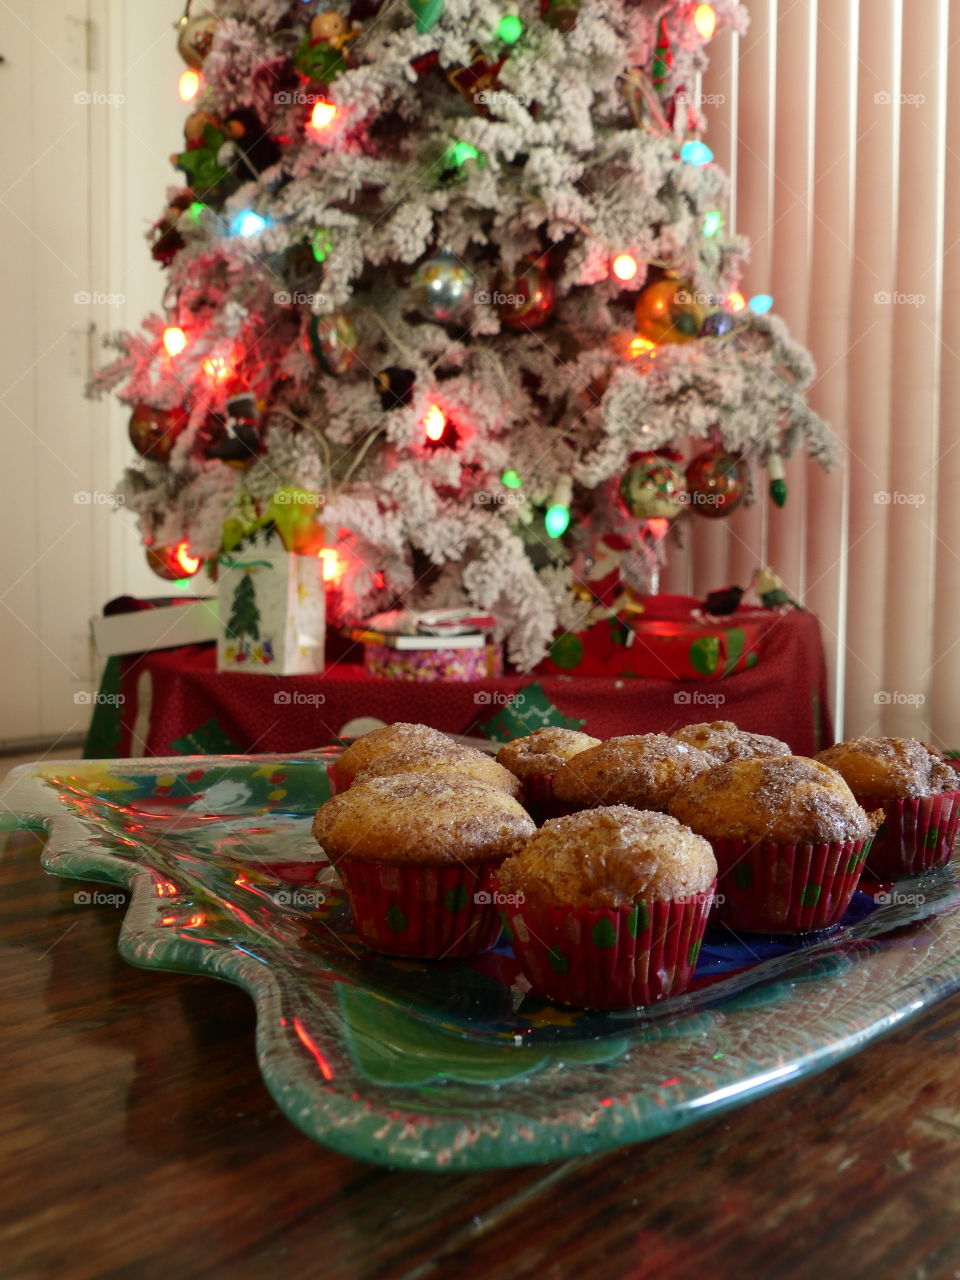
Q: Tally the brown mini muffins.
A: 9